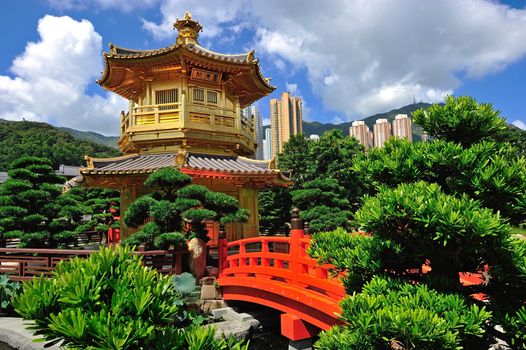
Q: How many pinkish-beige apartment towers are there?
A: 3